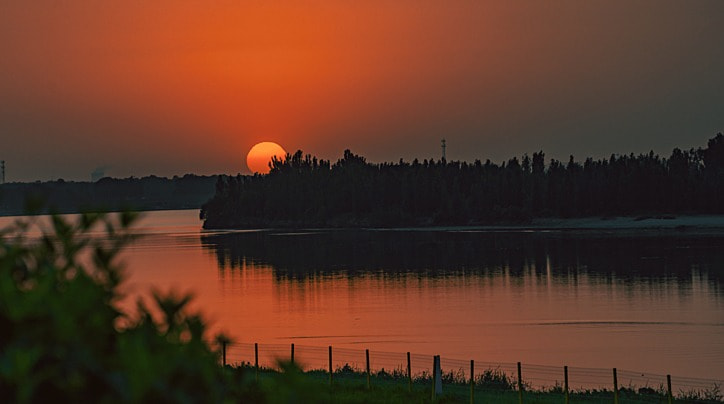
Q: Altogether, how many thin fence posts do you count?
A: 12